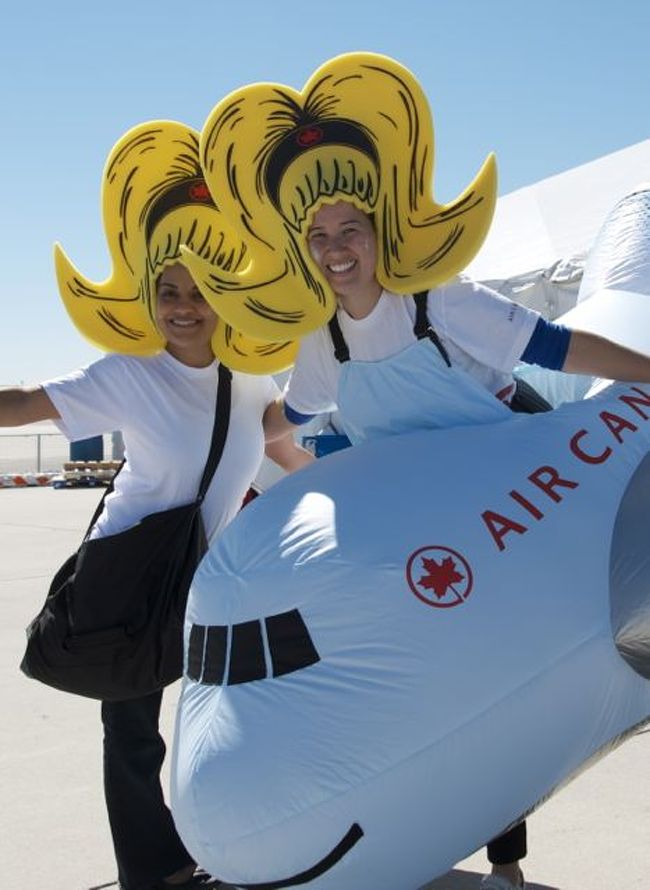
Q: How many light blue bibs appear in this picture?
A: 1